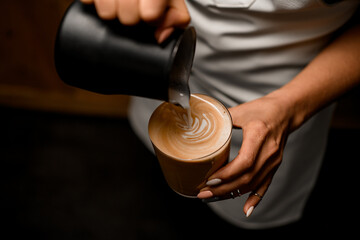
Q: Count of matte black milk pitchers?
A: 1